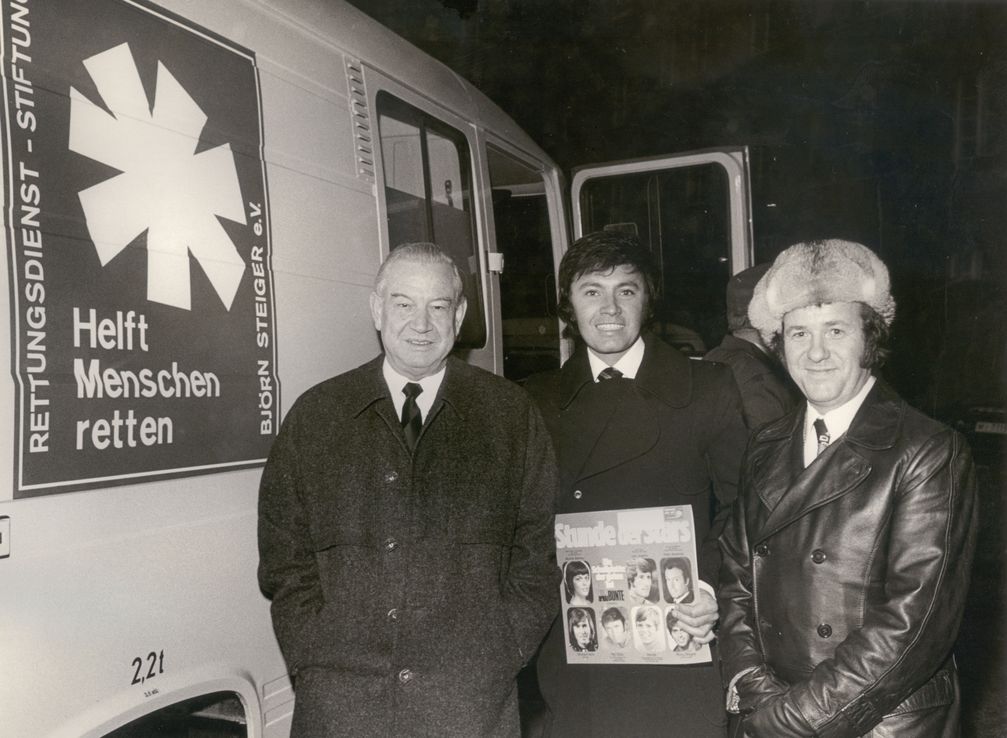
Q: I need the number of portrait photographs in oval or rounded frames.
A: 7